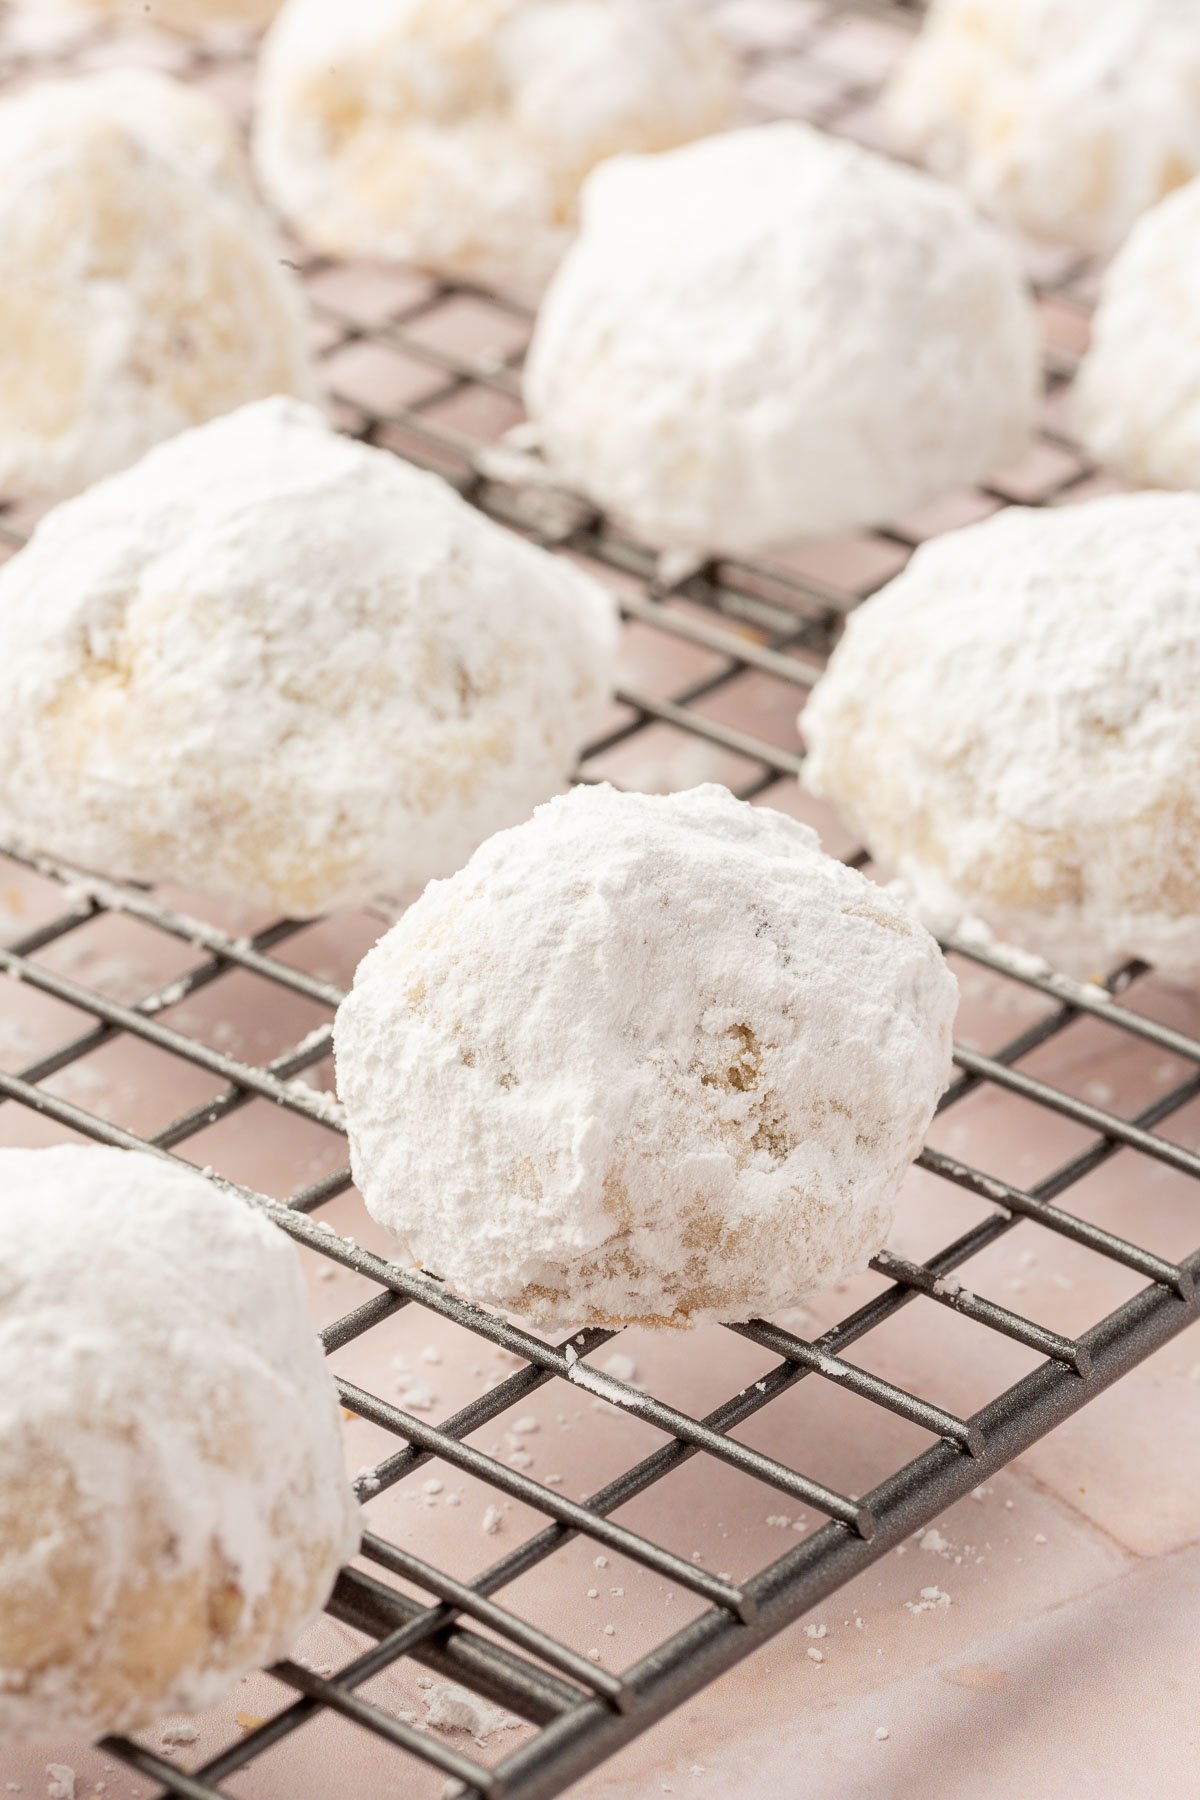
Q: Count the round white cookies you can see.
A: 9